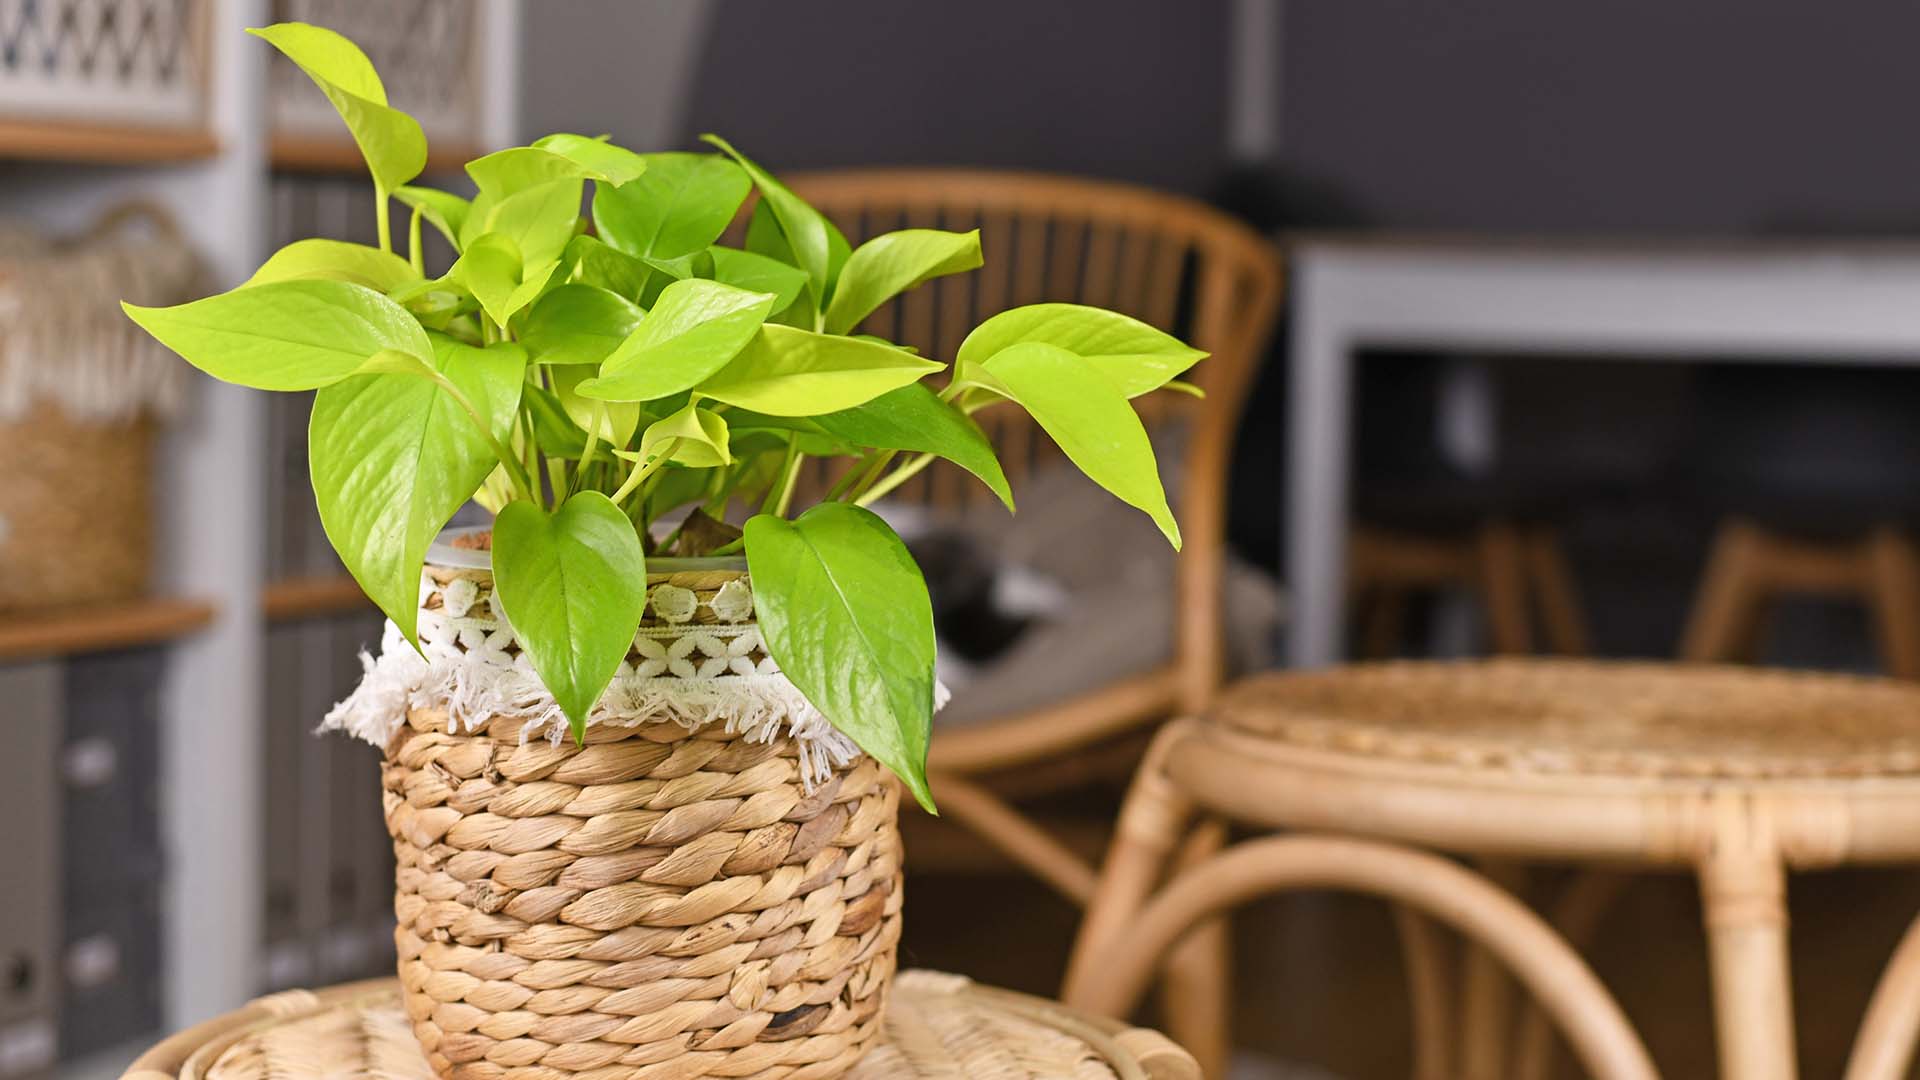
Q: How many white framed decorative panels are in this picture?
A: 2